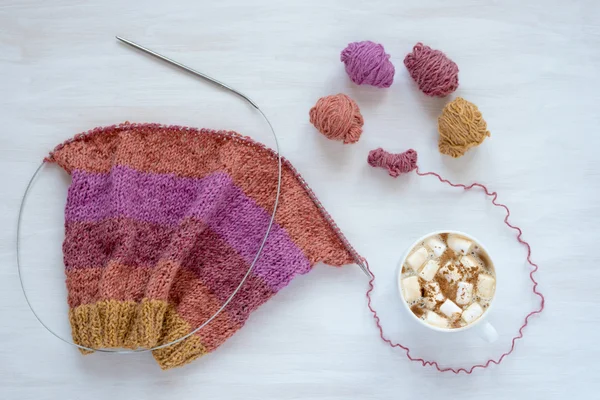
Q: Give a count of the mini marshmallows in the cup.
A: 13